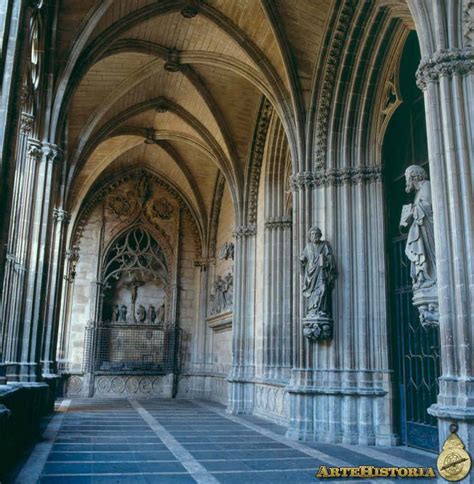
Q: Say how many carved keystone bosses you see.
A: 4